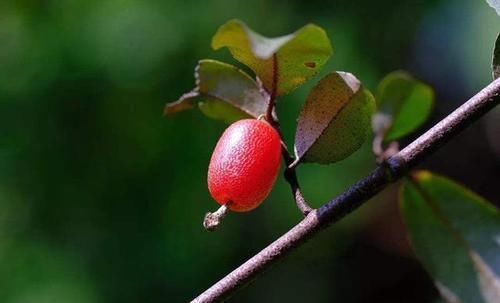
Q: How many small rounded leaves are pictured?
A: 4